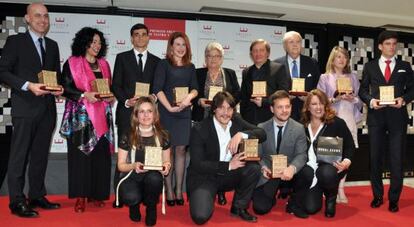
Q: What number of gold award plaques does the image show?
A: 12